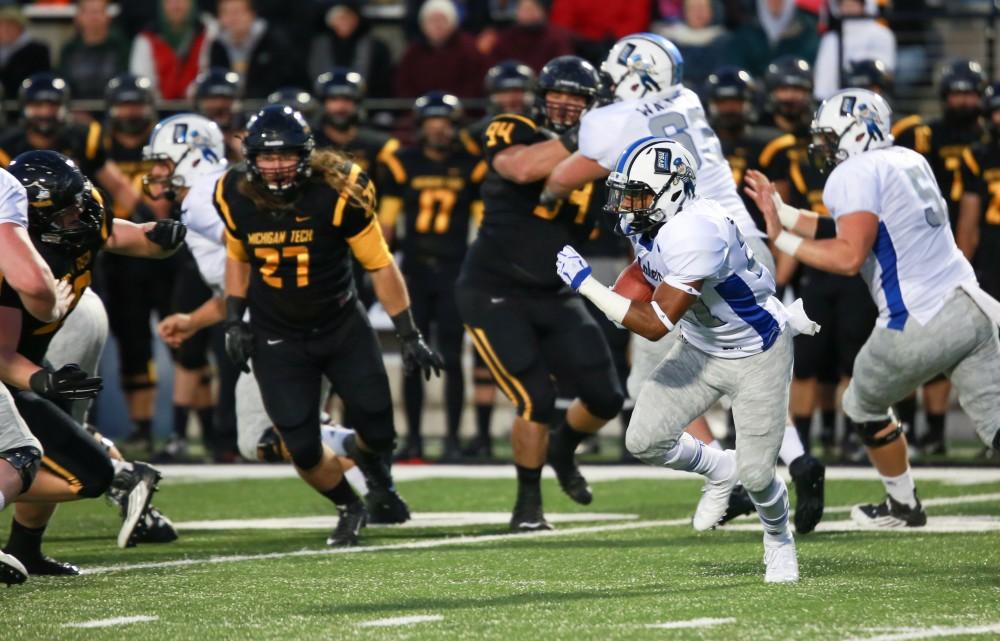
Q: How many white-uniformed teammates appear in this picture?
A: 5